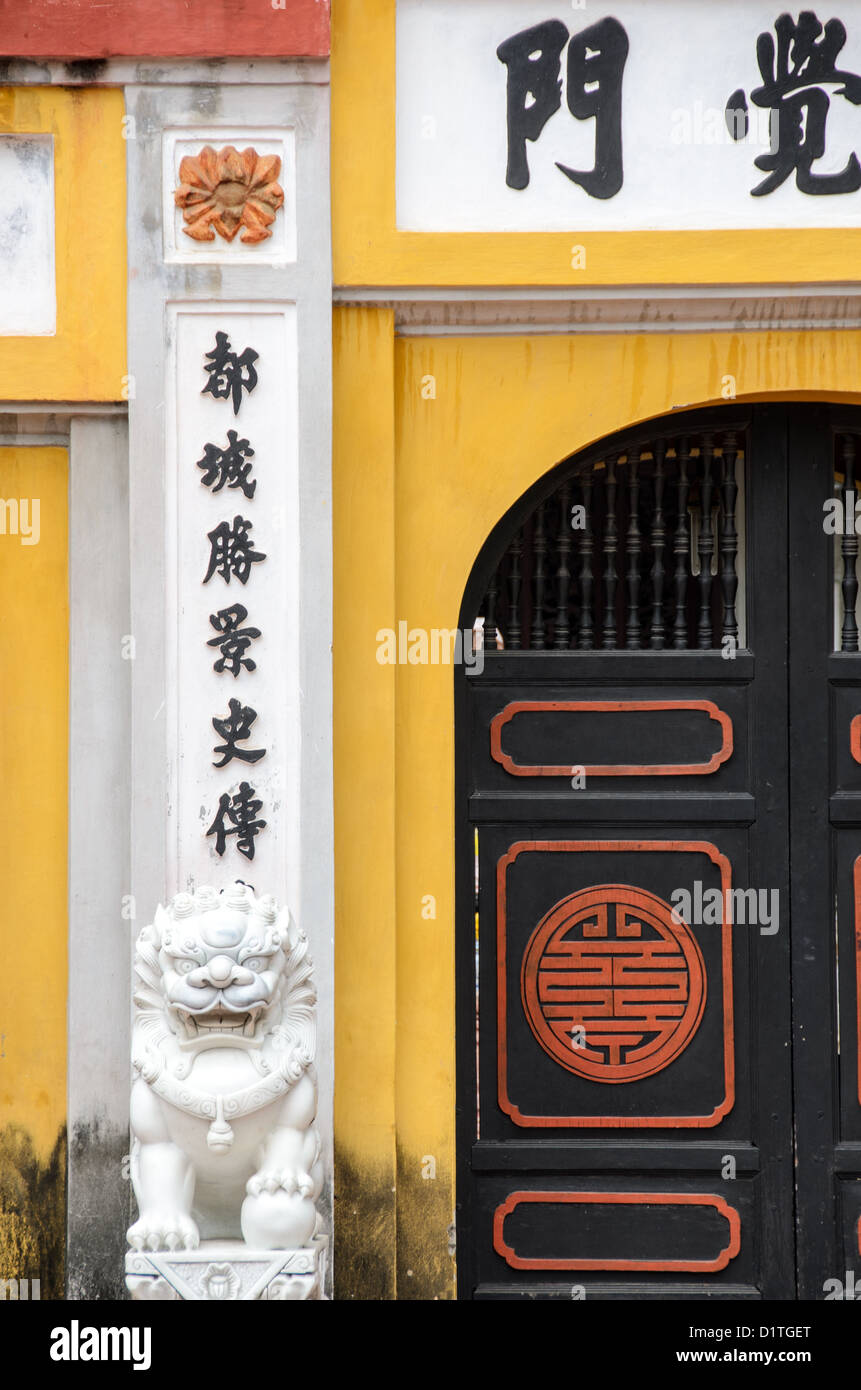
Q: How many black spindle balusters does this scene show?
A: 12